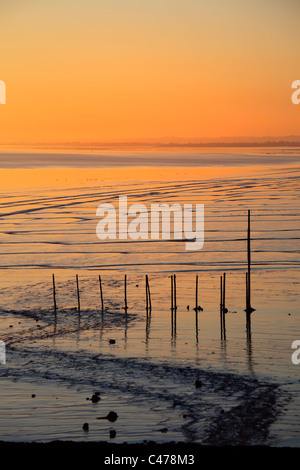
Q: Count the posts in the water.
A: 13